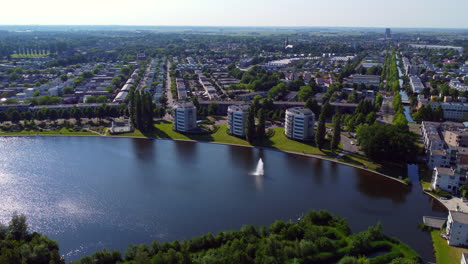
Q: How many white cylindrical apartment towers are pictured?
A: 3